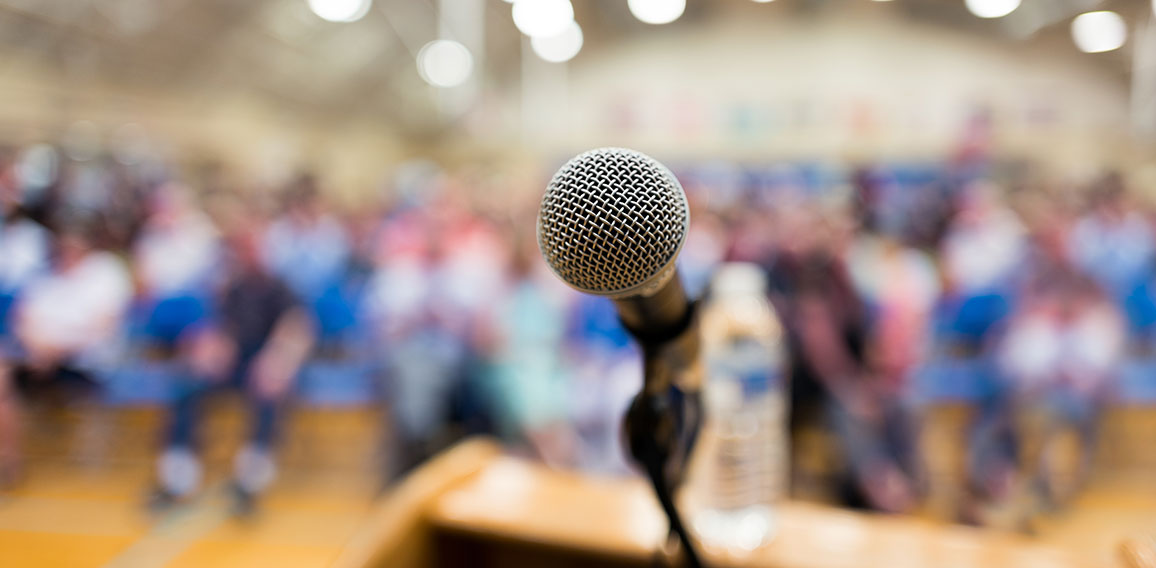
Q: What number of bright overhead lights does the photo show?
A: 7